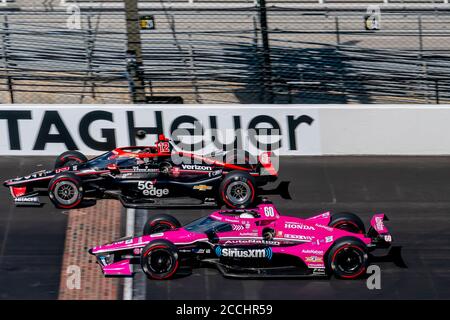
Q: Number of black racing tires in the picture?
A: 8